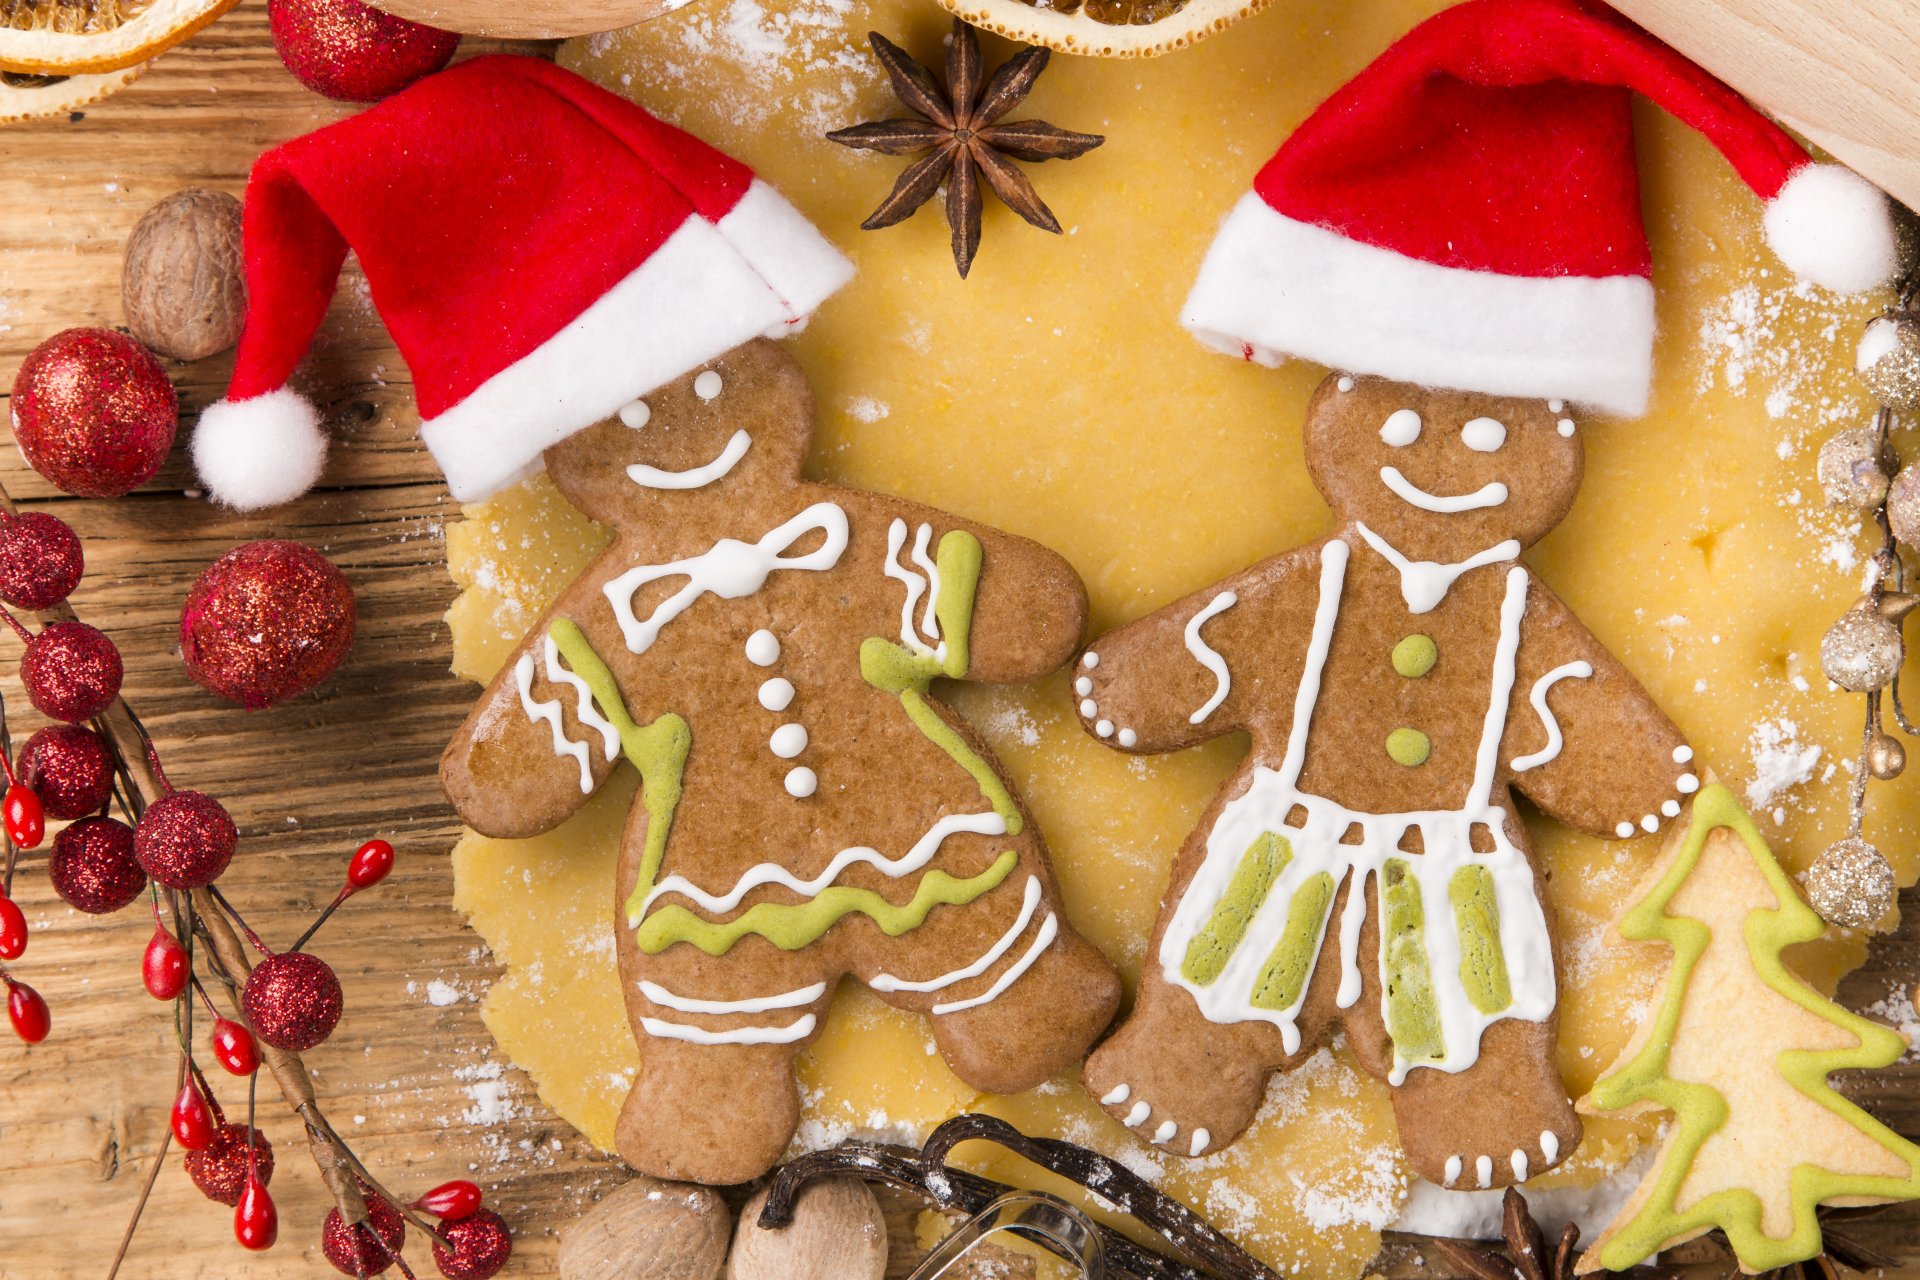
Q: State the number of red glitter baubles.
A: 12